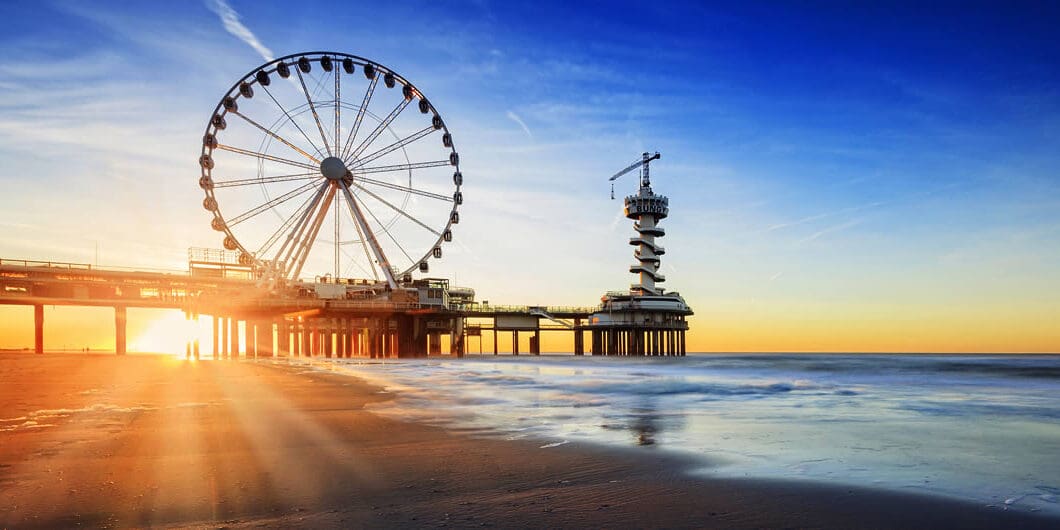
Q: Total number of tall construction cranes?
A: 1